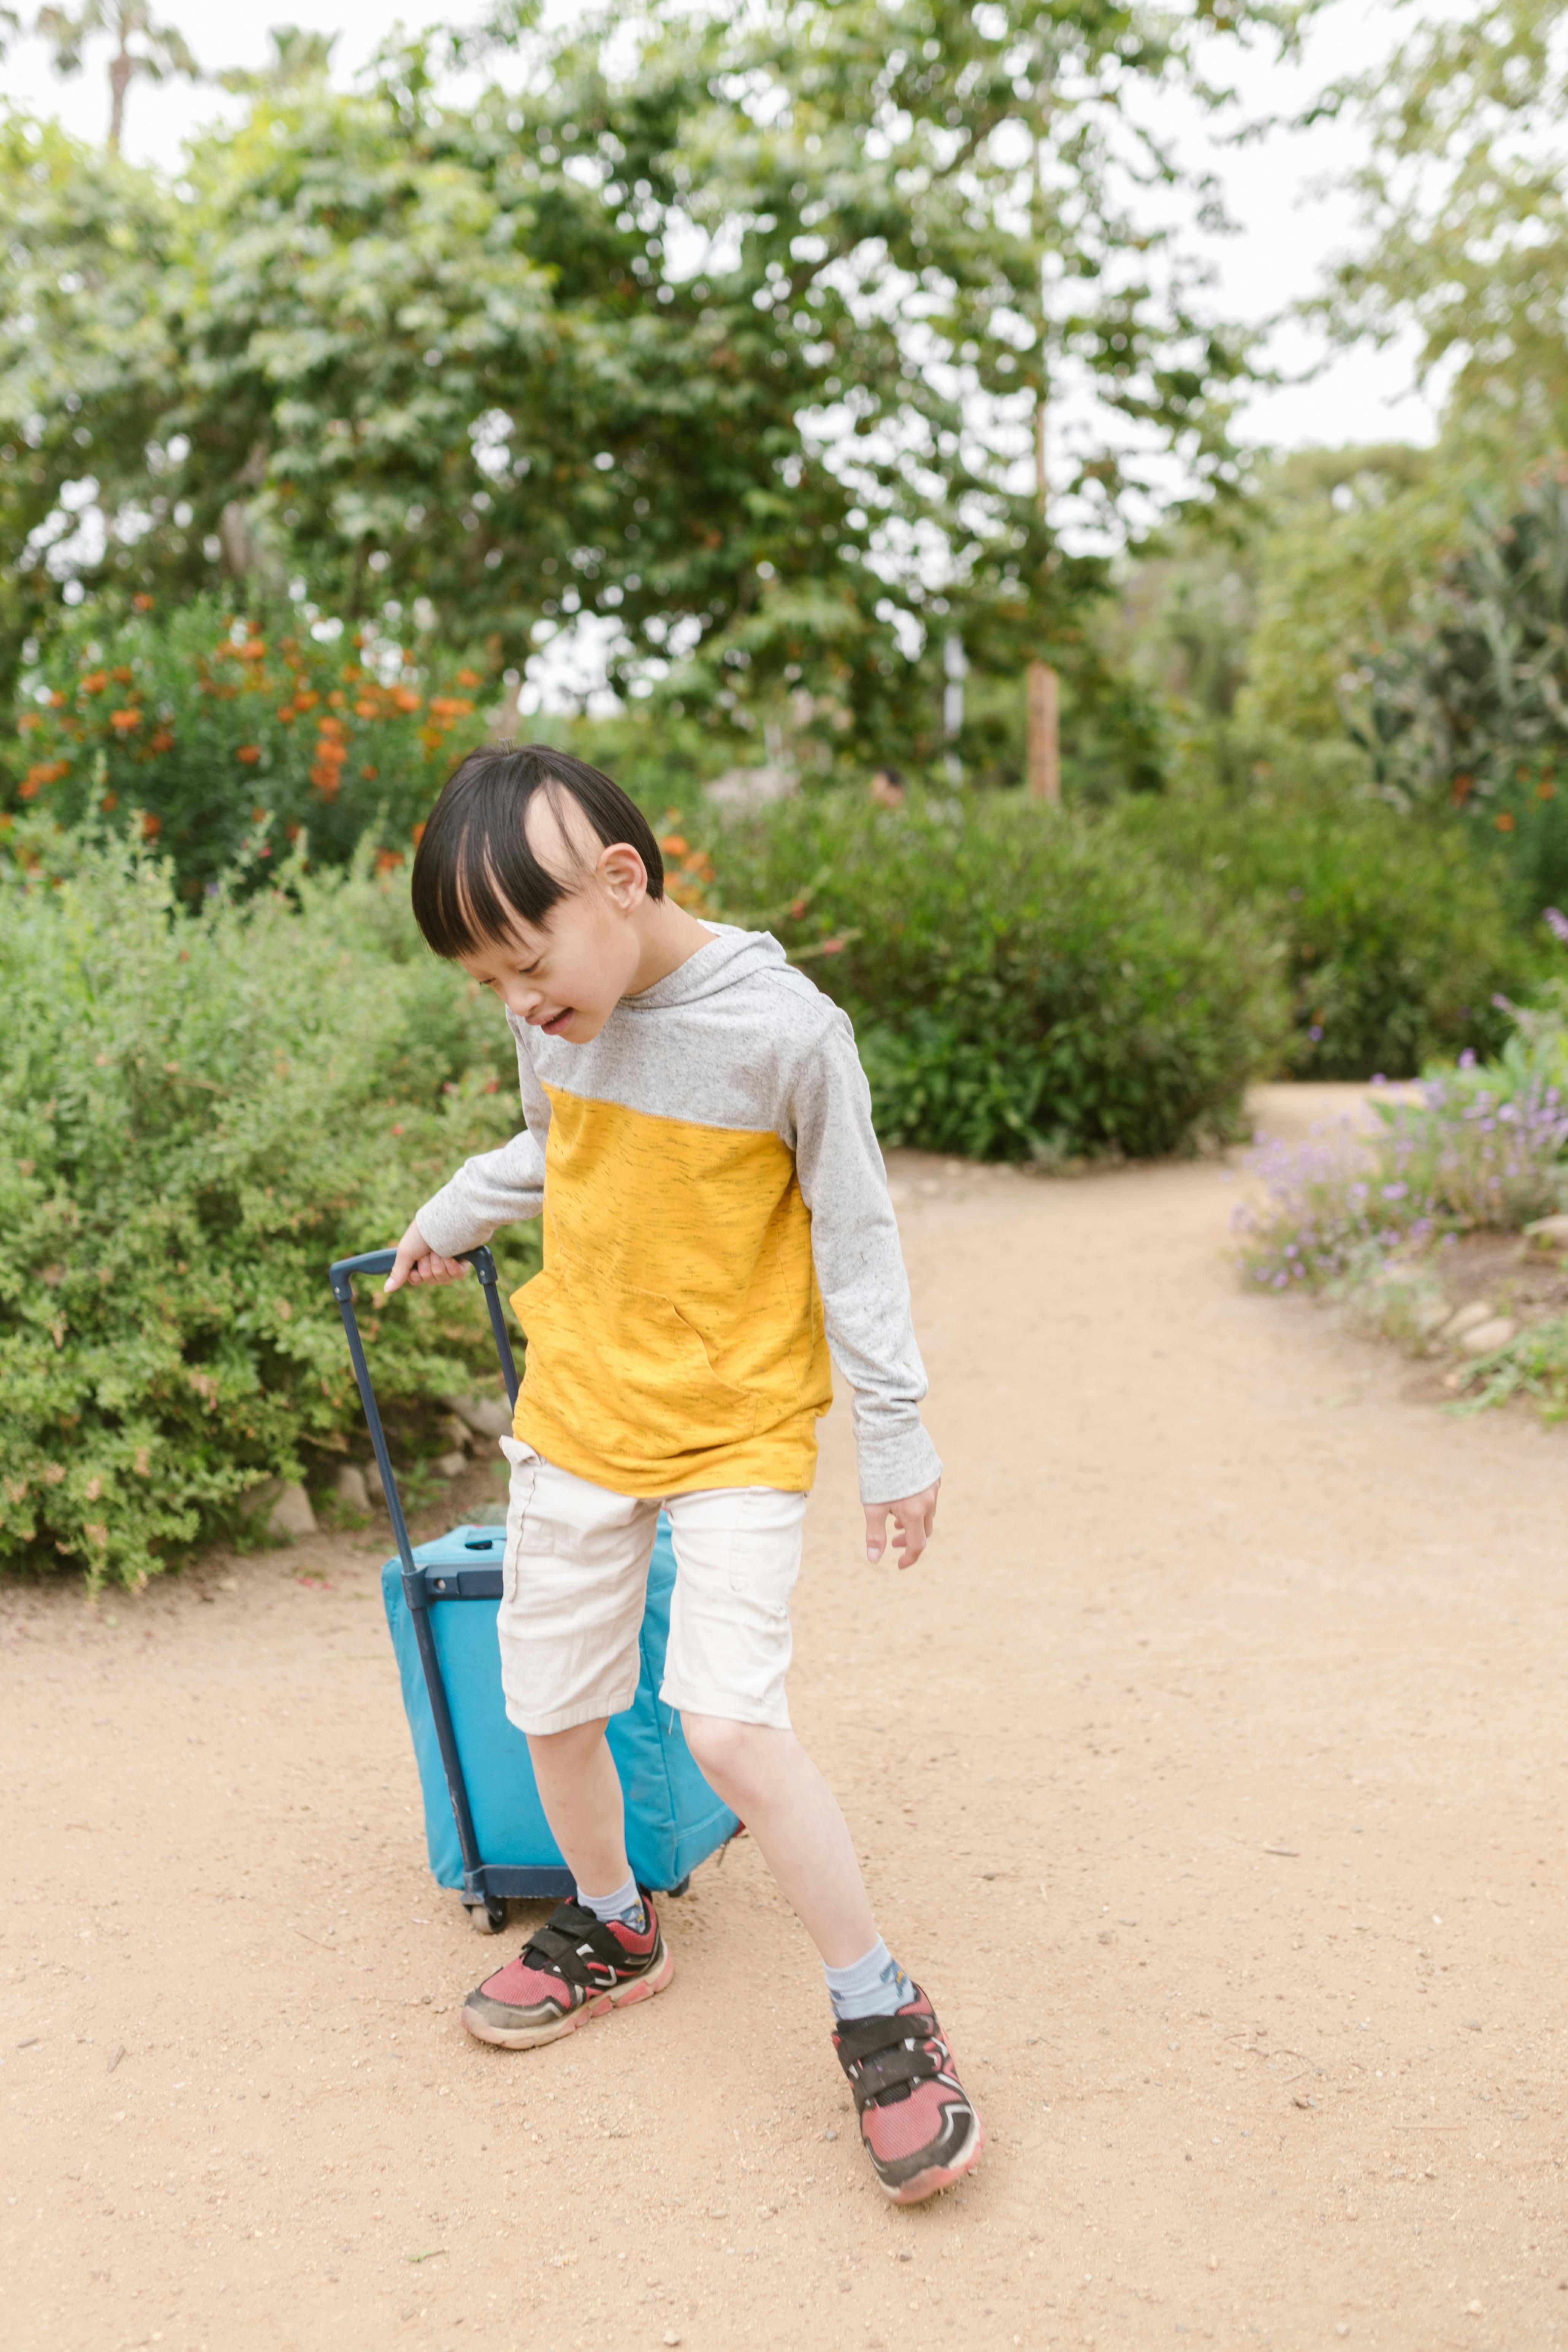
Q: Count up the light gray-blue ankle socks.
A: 2